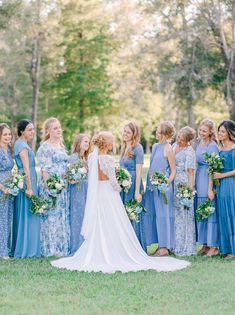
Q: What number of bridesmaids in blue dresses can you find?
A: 9